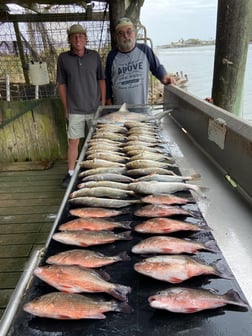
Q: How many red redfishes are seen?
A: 12